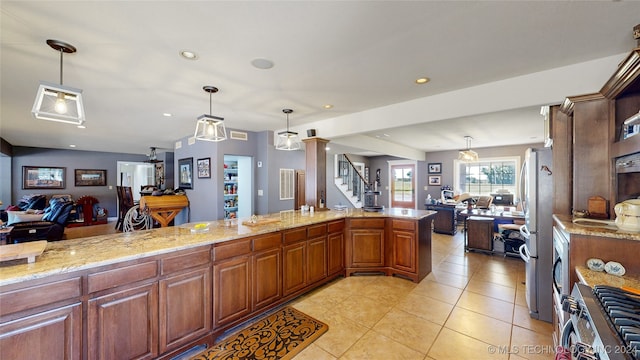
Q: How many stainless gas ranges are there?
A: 1